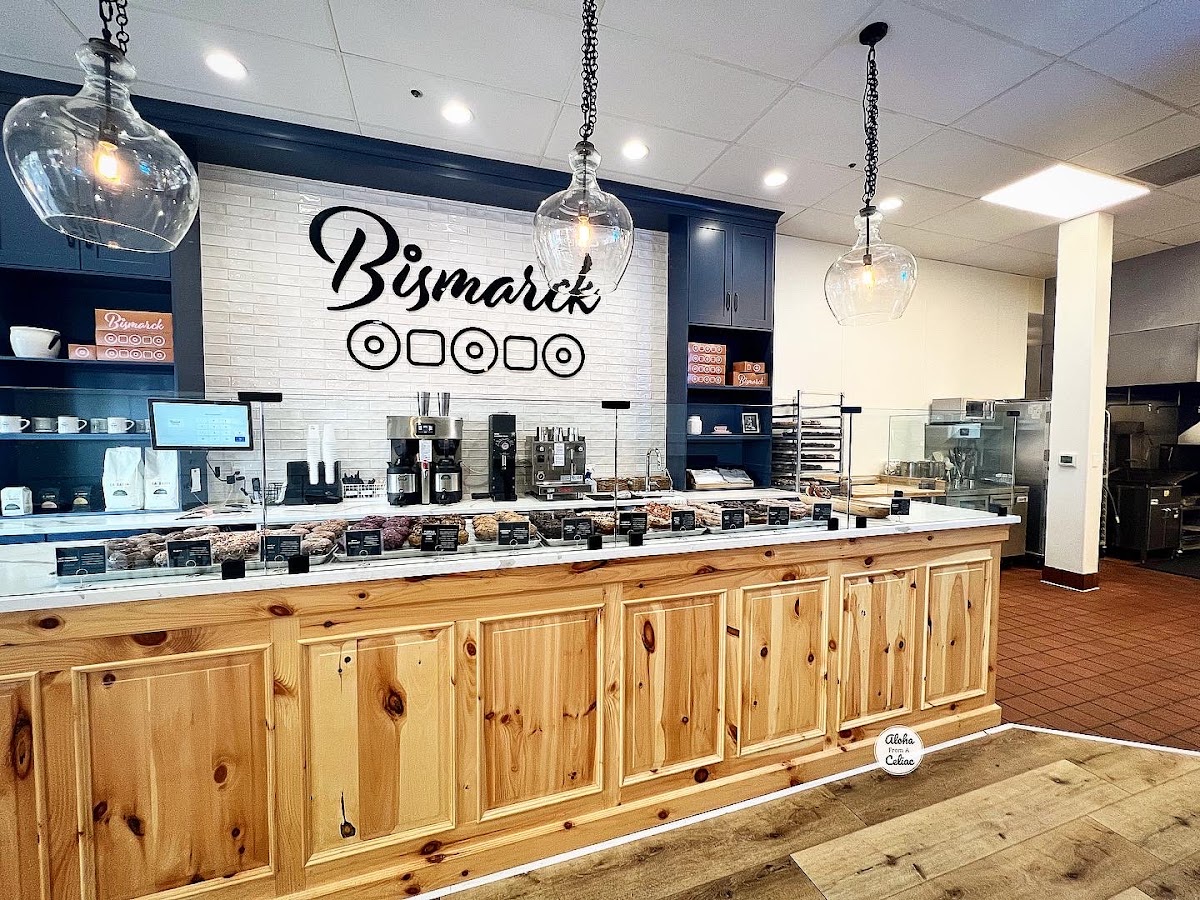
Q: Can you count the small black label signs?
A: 13